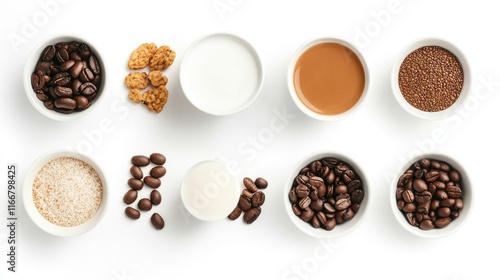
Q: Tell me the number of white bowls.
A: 8